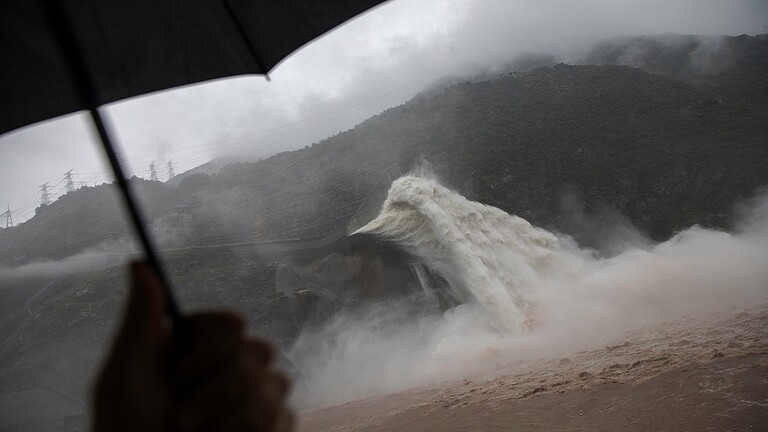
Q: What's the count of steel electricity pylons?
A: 5